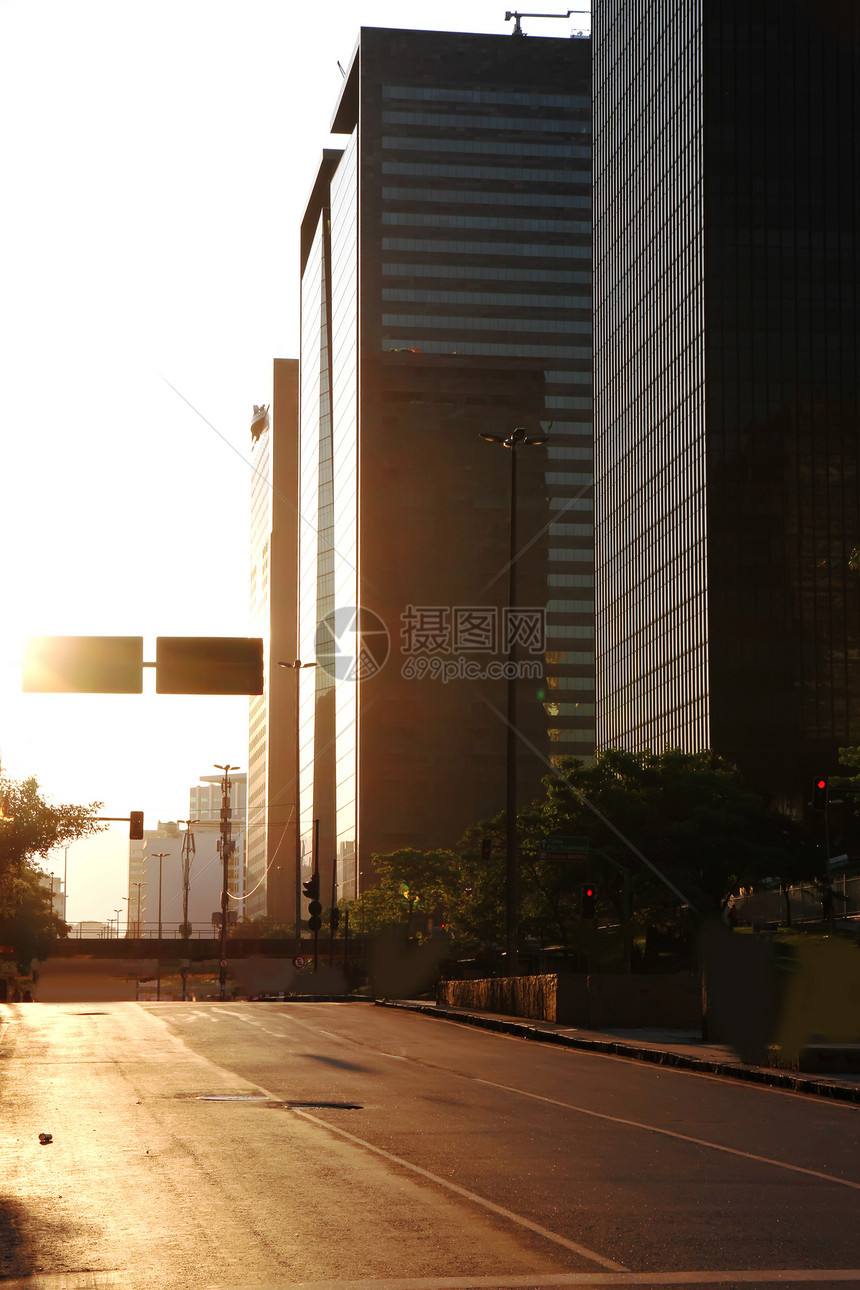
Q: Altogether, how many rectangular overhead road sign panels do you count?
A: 2